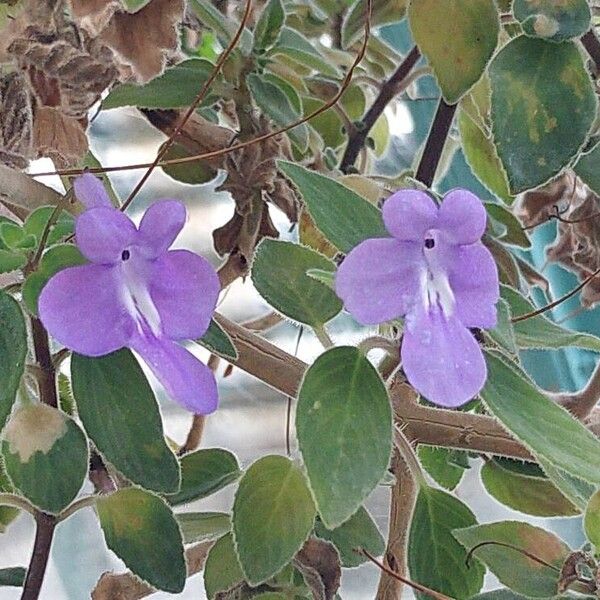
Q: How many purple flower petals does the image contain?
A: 10